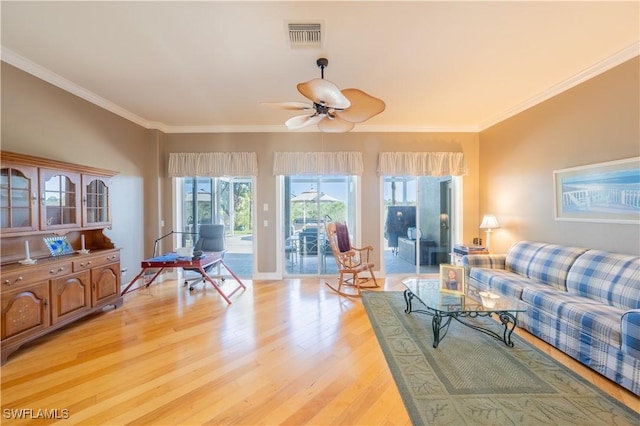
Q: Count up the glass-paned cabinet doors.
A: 3